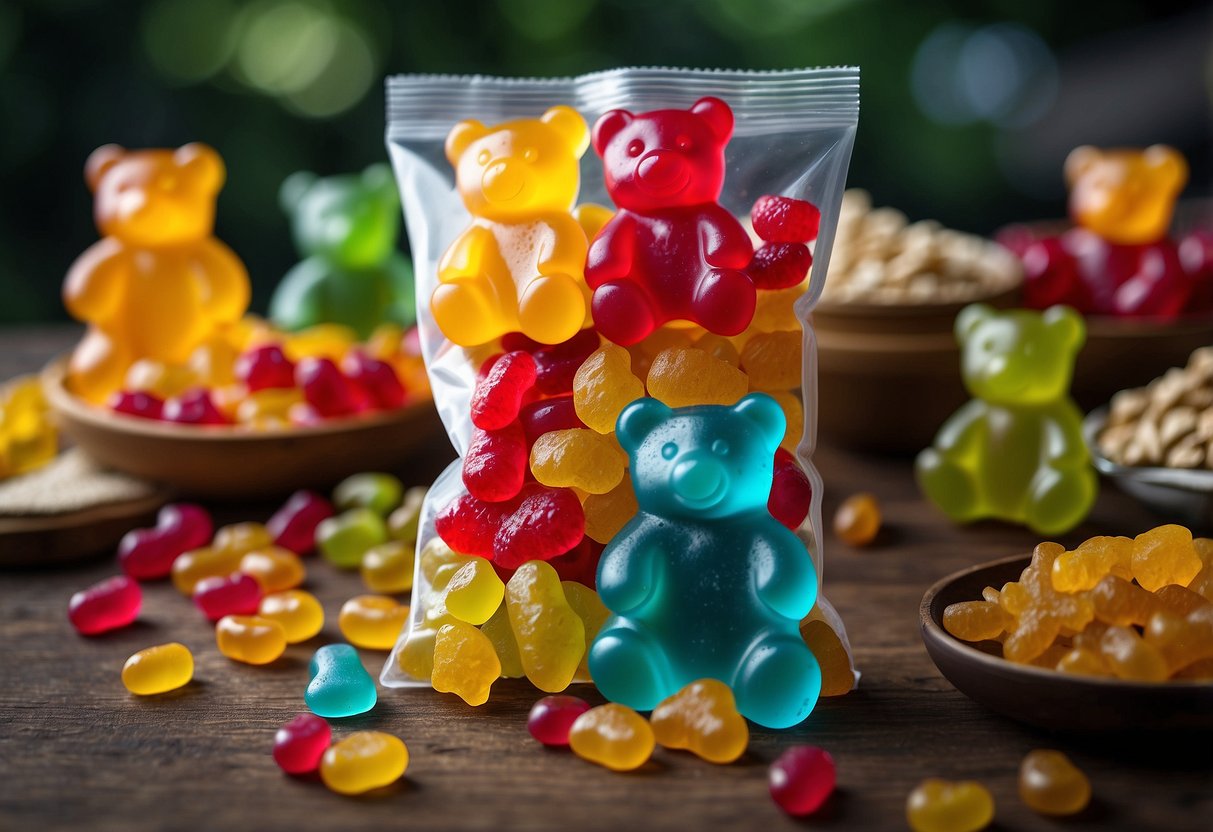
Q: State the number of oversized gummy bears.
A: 7